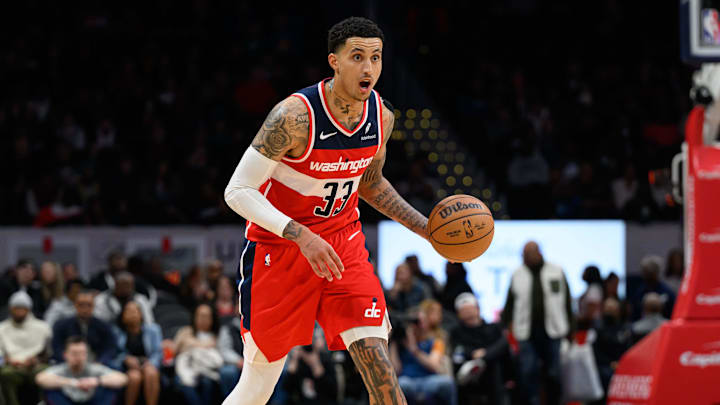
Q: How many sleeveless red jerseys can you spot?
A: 1